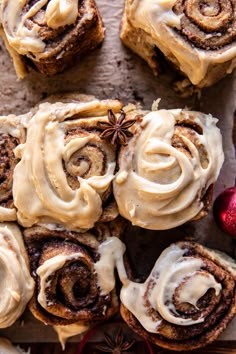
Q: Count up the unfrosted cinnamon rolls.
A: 0